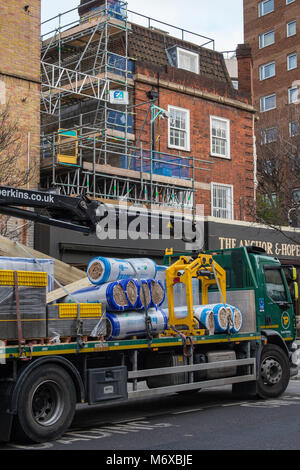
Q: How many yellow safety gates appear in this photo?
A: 1